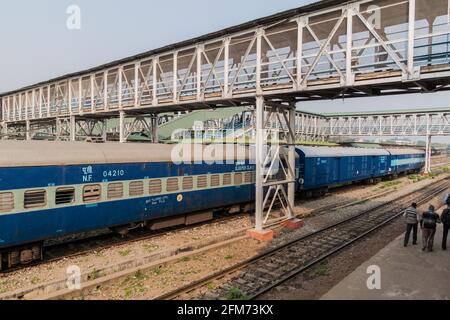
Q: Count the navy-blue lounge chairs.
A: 0